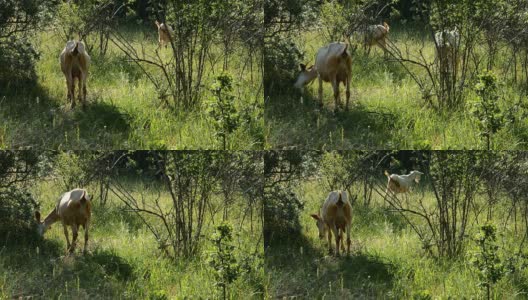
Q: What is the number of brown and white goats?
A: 8